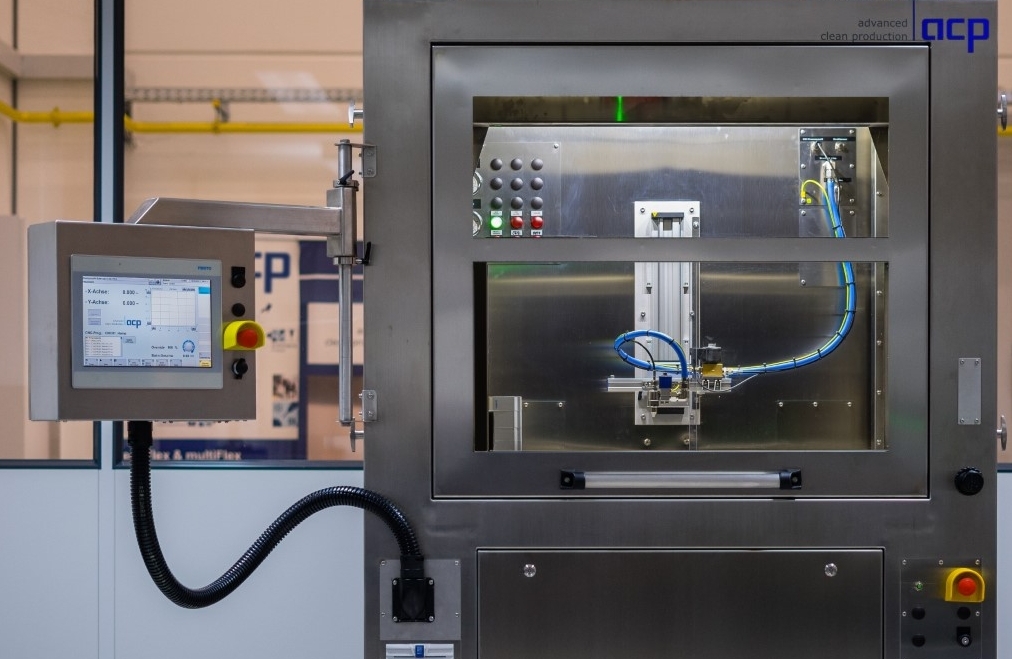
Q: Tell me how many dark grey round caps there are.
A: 9